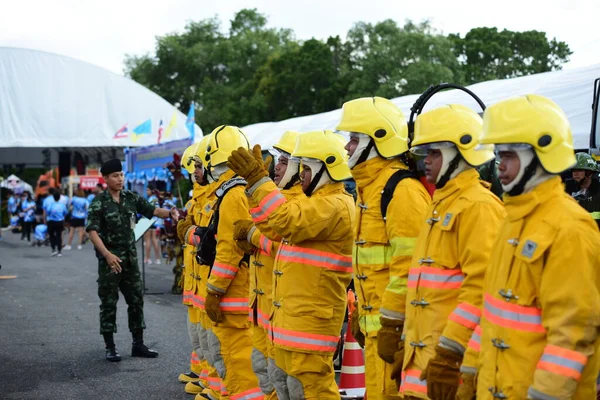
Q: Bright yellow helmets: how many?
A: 8